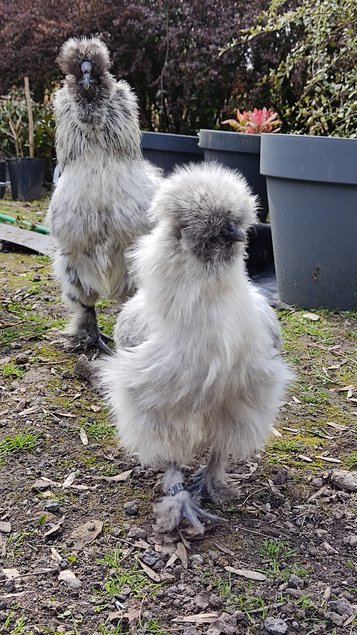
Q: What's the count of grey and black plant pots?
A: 5